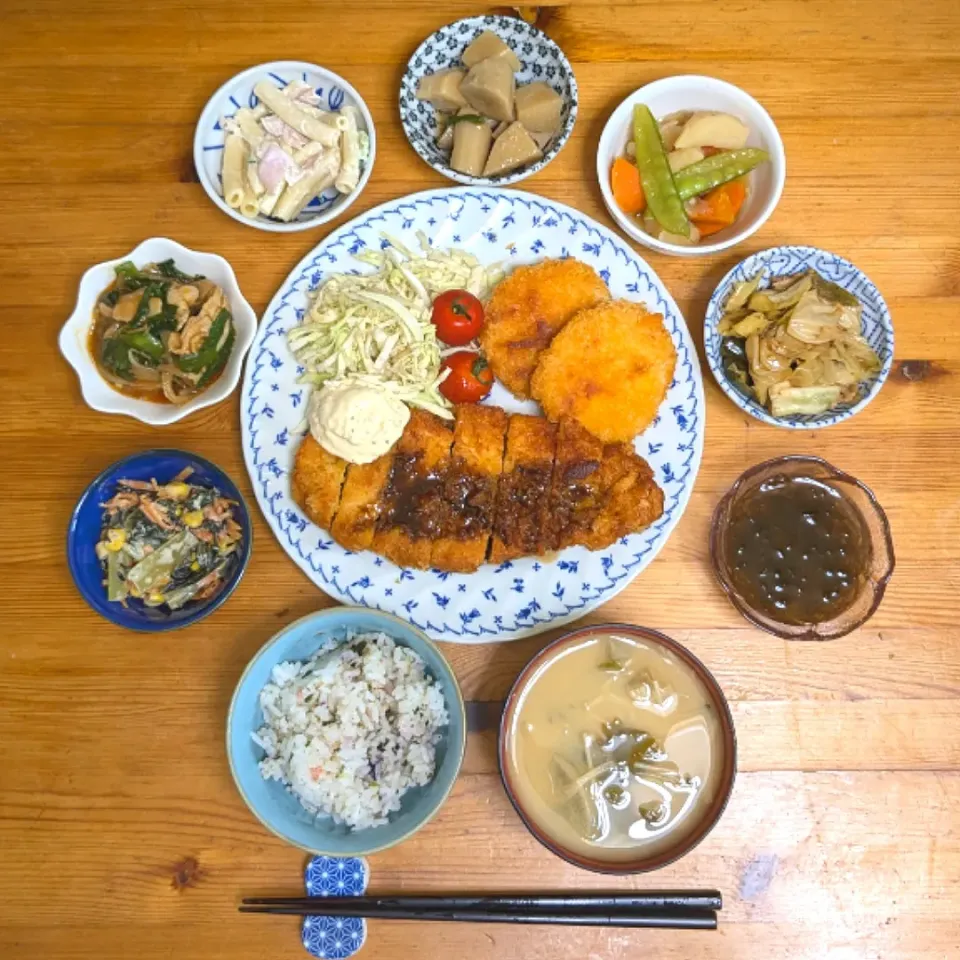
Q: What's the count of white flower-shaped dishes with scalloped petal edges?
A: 1